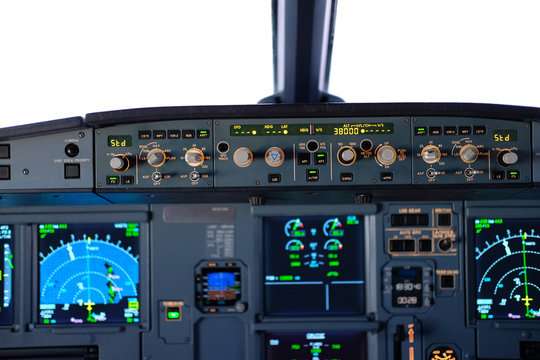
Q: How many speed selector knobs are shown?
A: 1